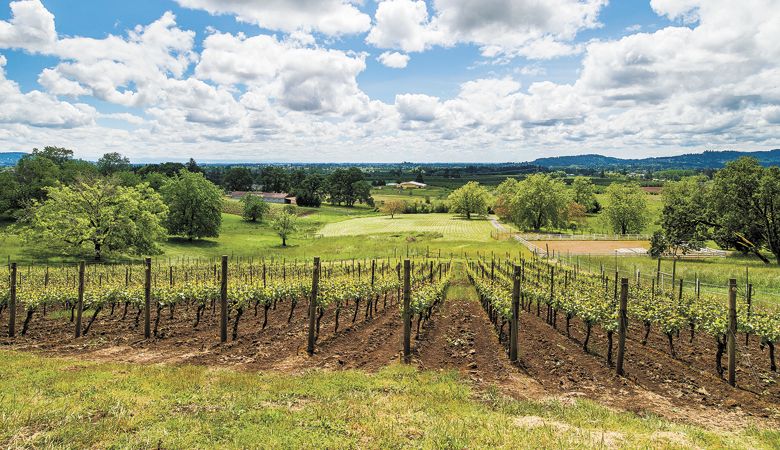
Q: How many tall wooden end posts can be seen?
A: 9